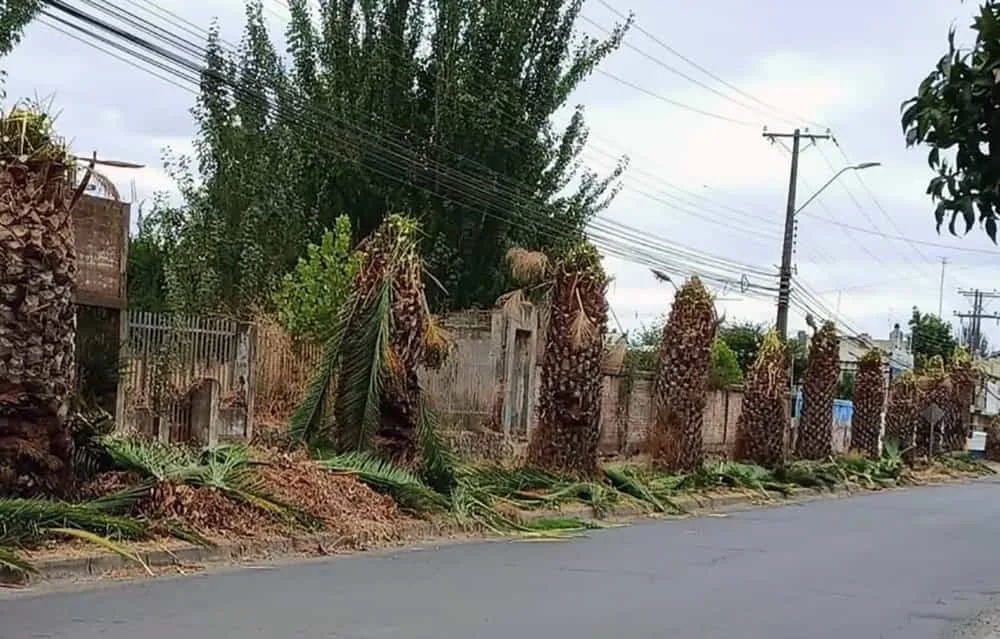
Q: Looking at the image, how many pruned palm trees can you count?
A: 10